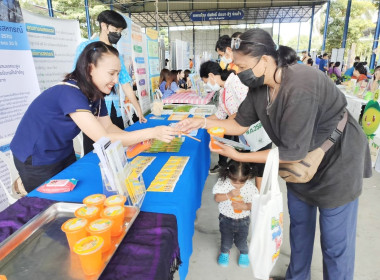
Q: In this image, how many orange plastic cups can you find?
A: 8